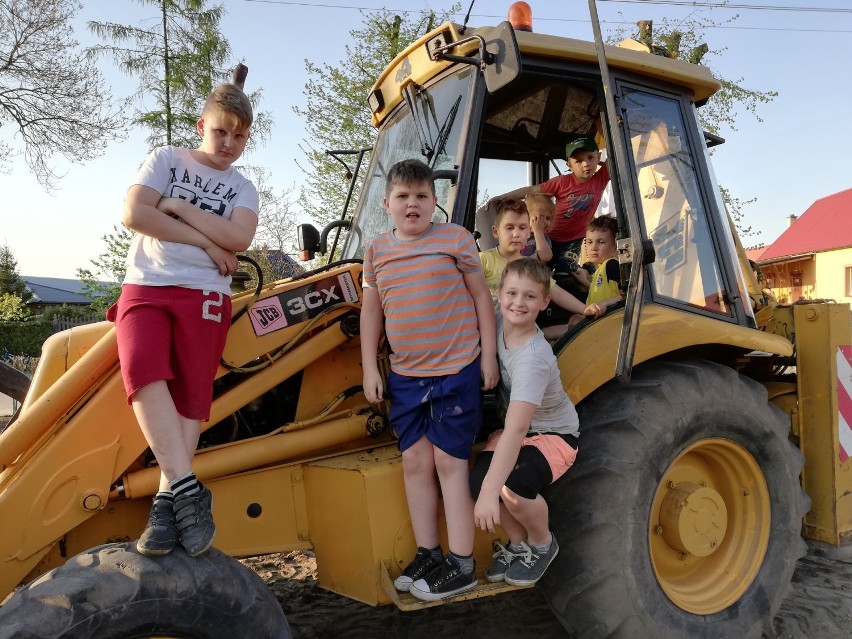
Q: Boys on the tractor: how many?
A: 7